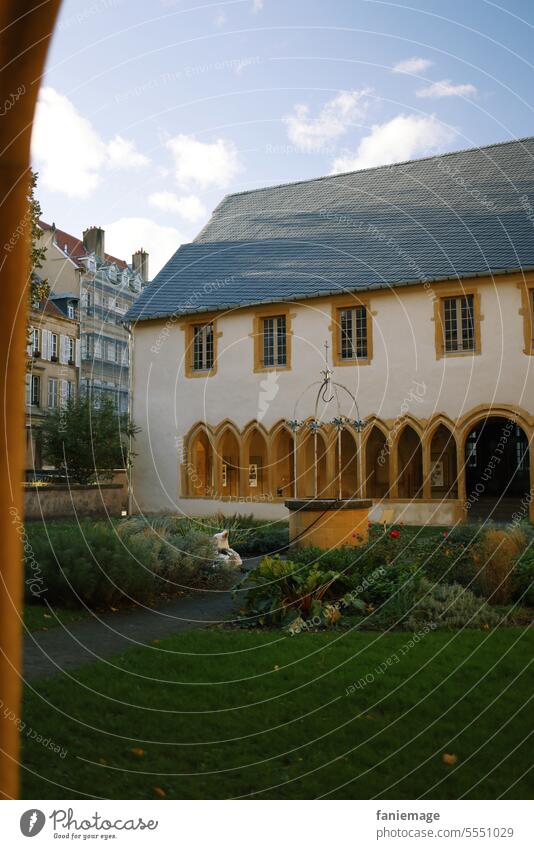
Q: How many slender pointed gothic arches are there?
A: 9